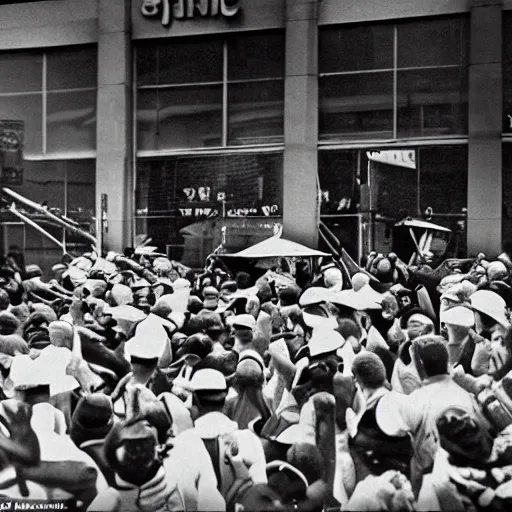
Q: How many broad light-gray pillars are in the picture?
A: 3